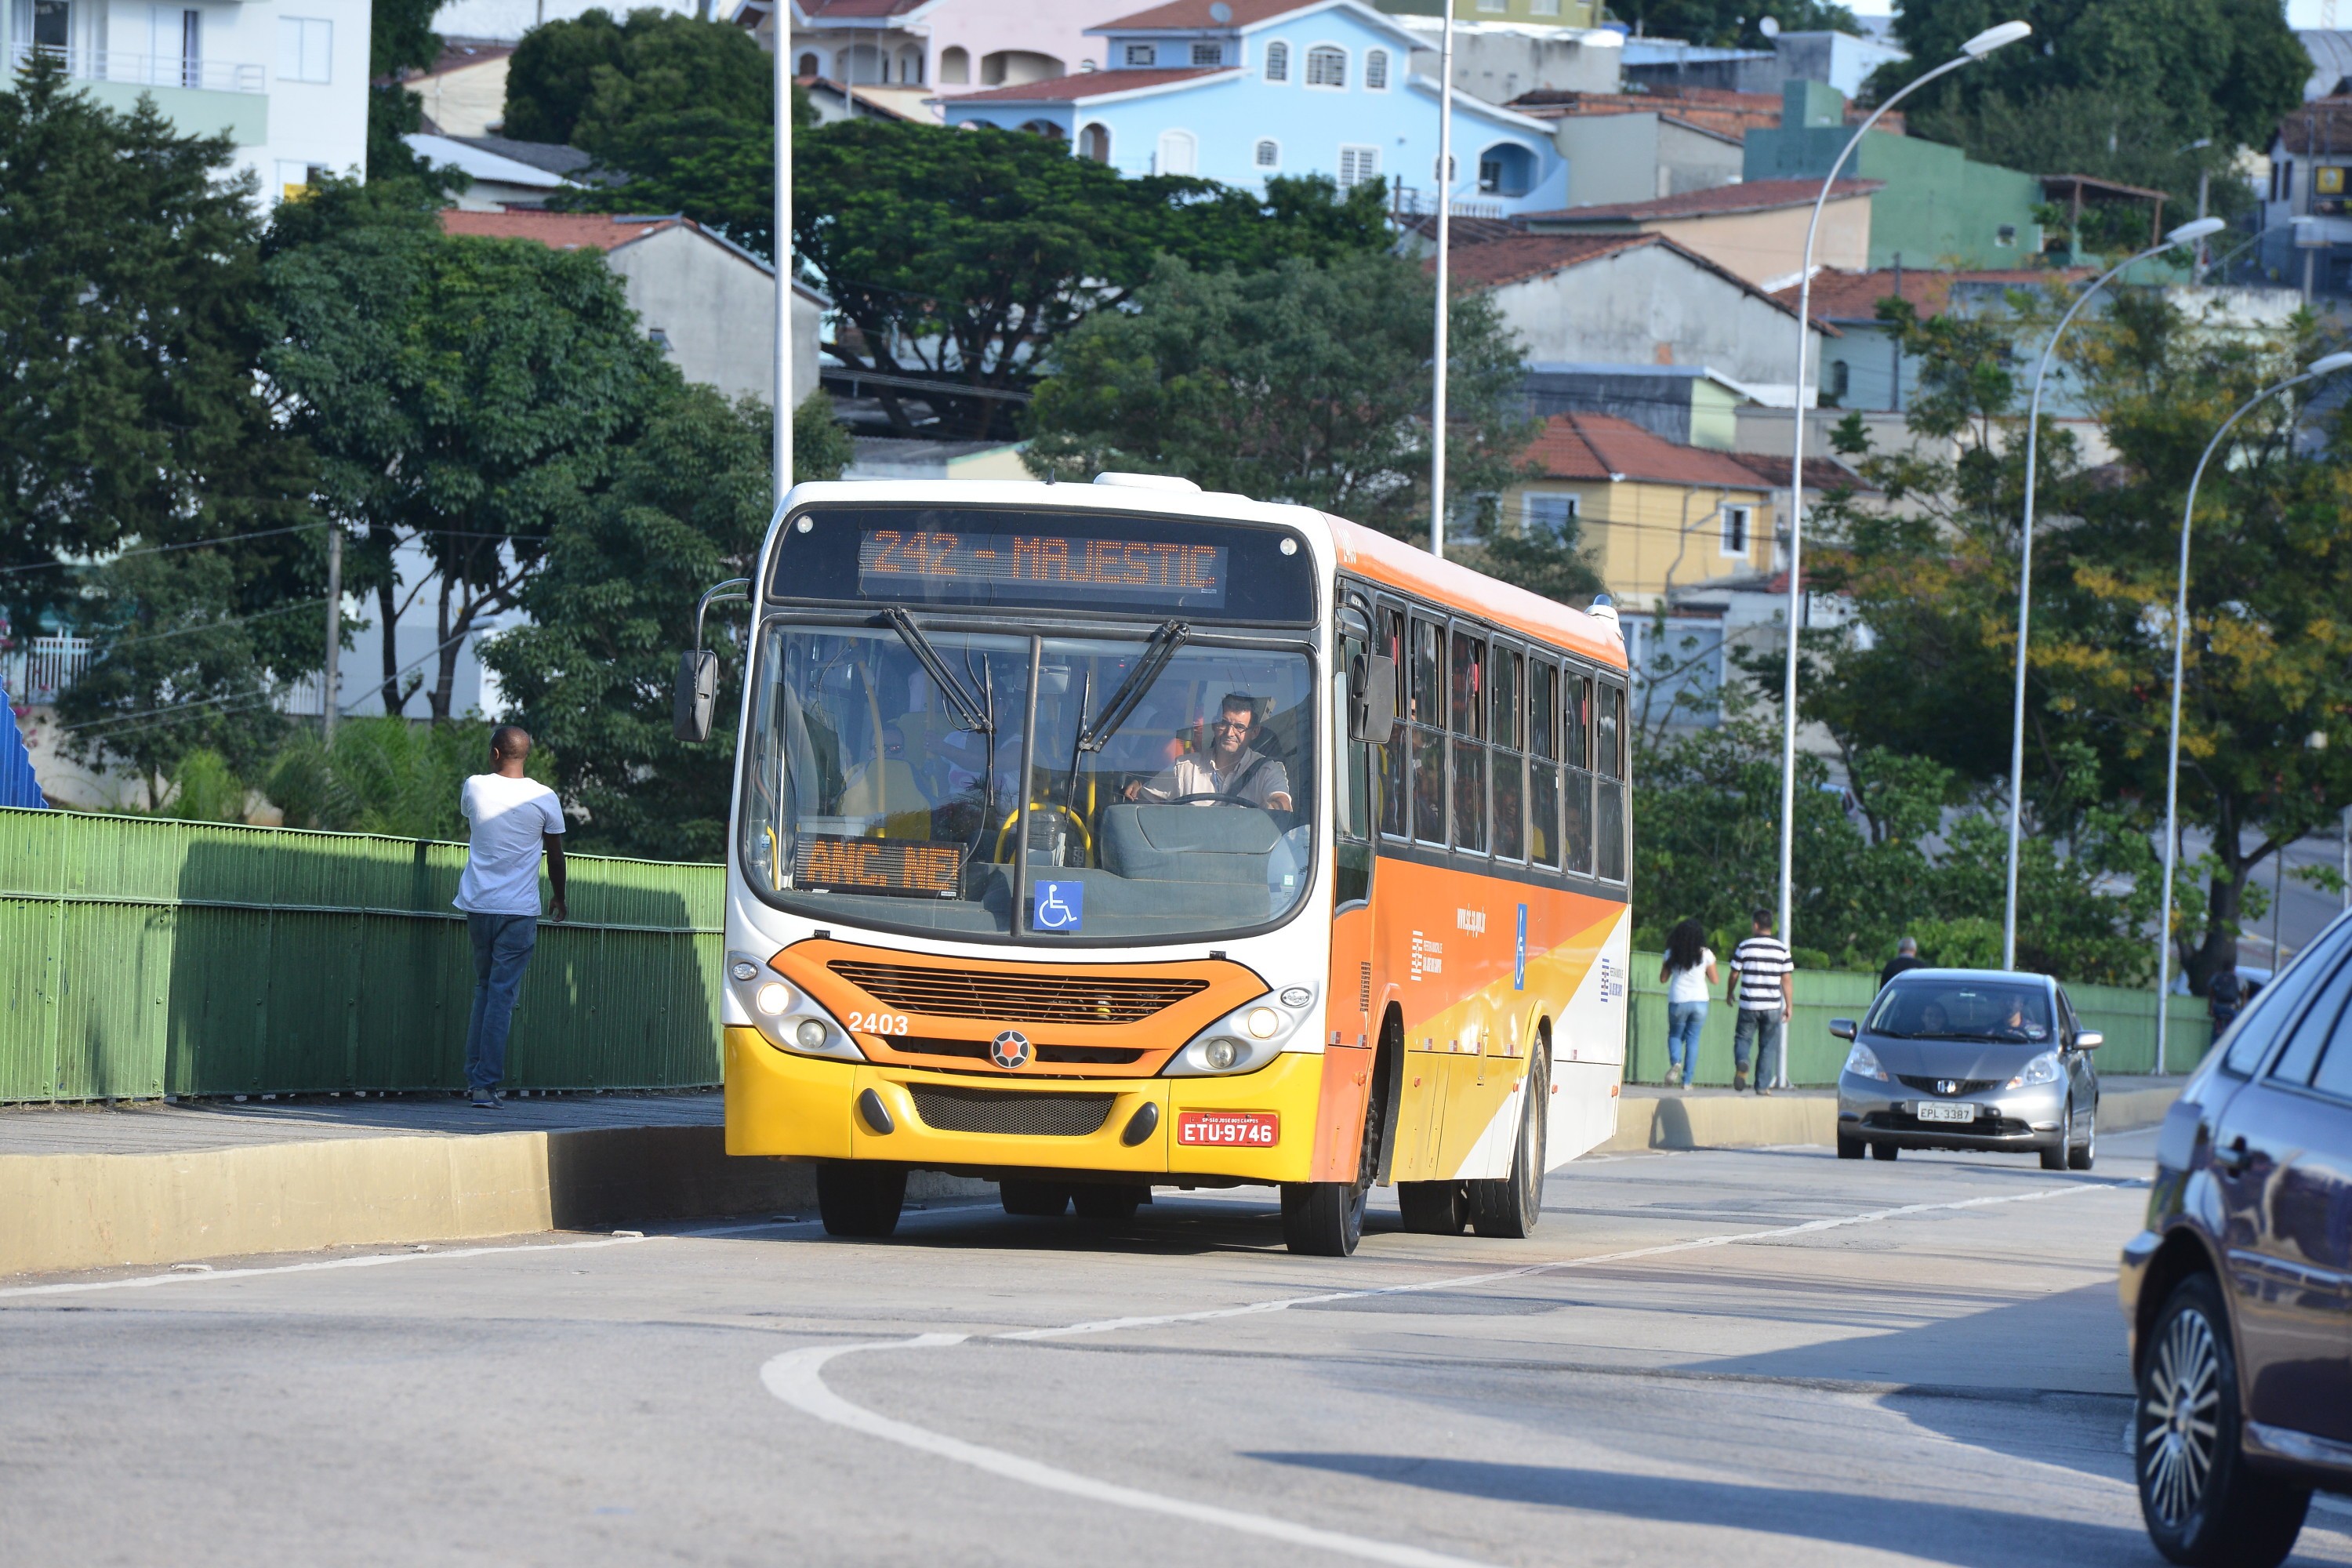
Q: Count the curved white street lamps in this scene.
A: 3